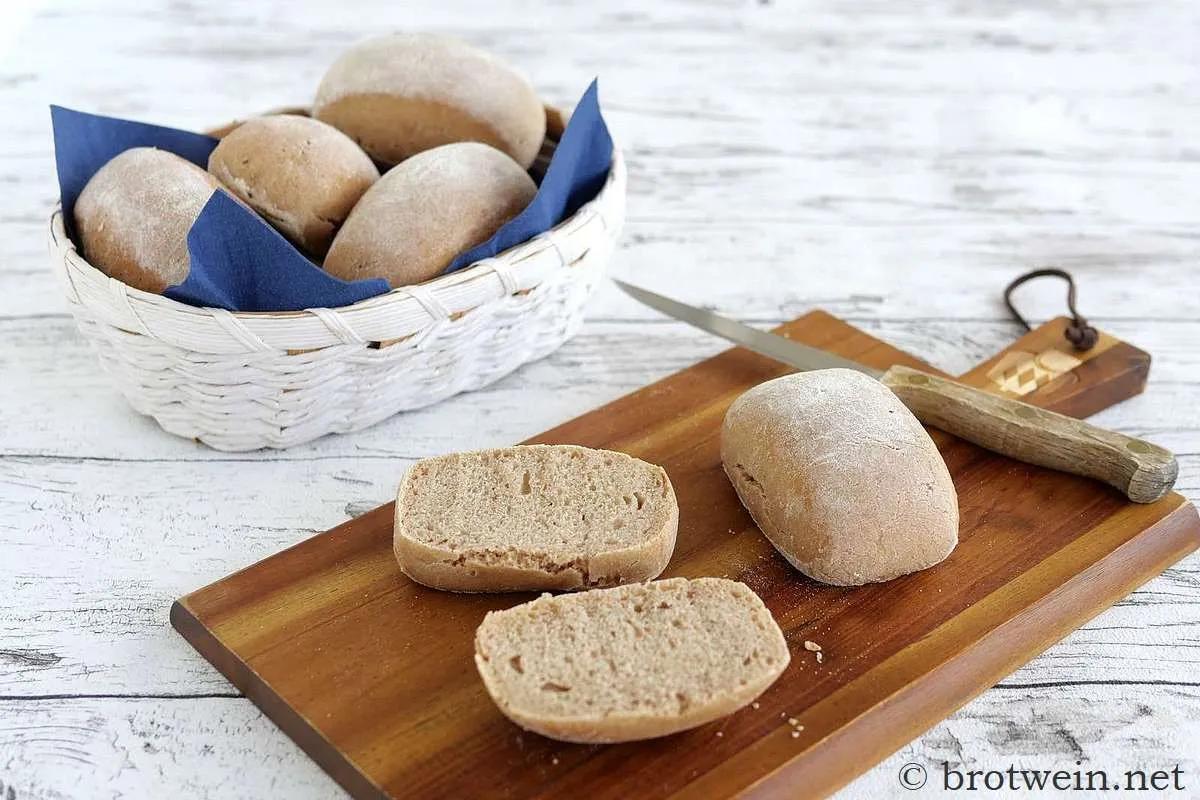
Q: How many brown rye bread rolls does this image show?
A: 6